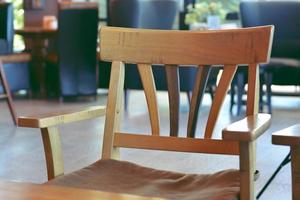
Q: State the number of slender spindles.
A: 4